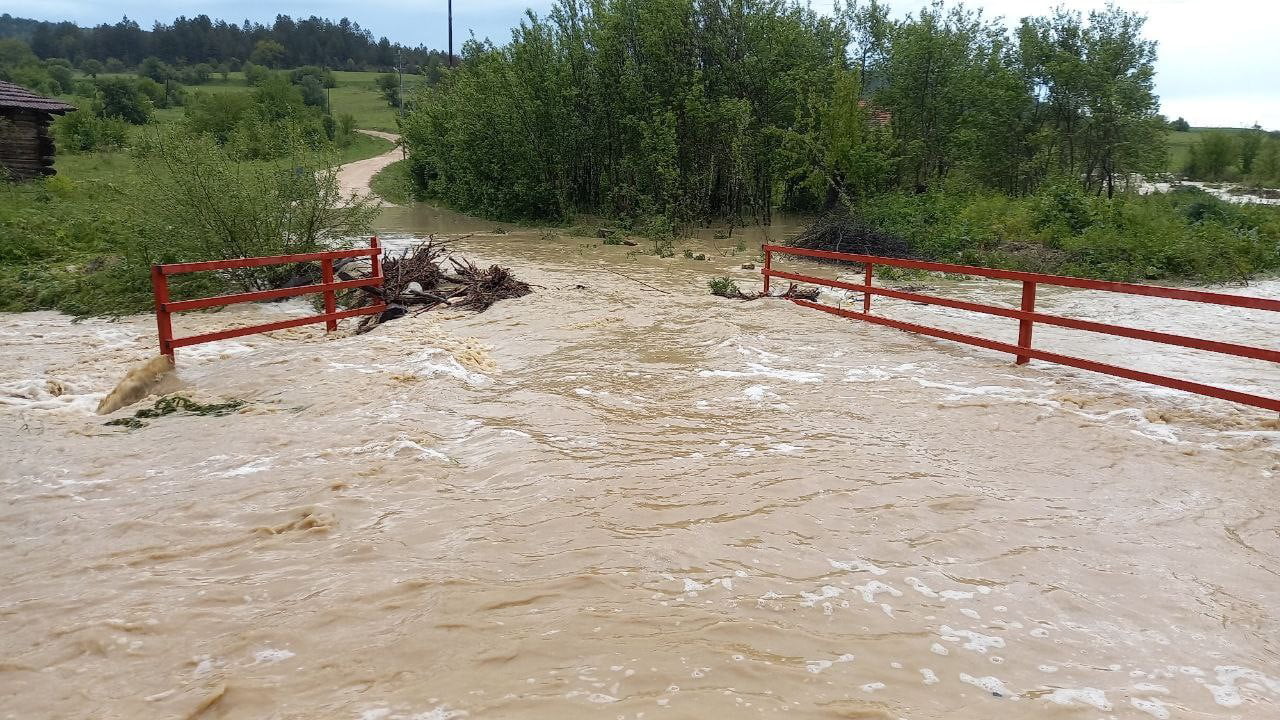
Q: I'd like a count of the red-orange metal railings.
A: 2